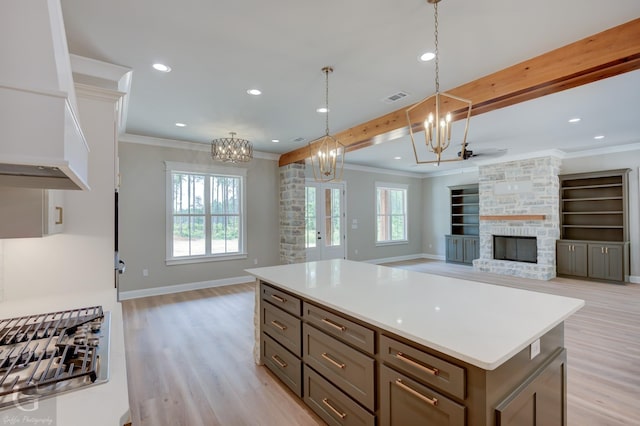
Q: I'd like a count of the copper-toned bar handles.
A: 8